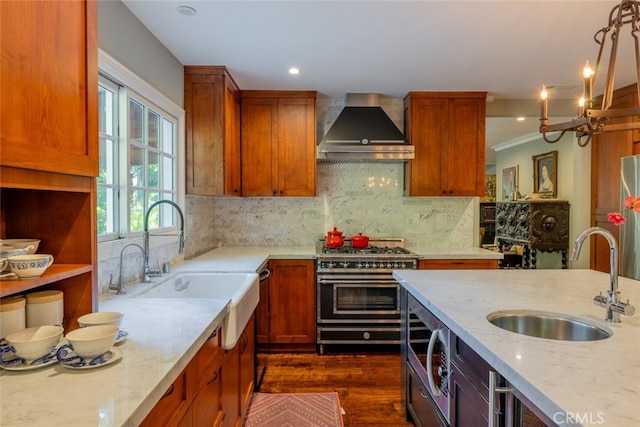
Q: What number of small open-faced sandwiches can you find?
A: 0